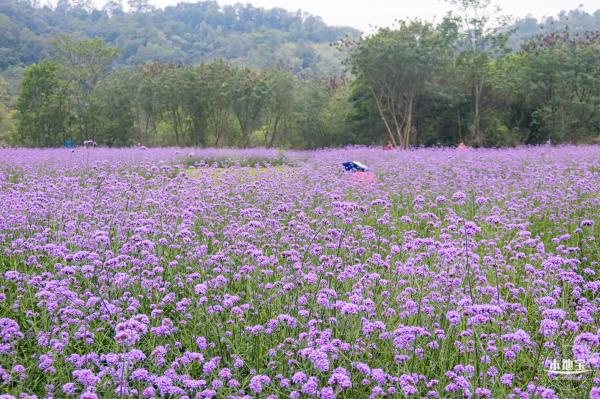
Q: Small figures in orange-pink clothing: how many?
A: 2